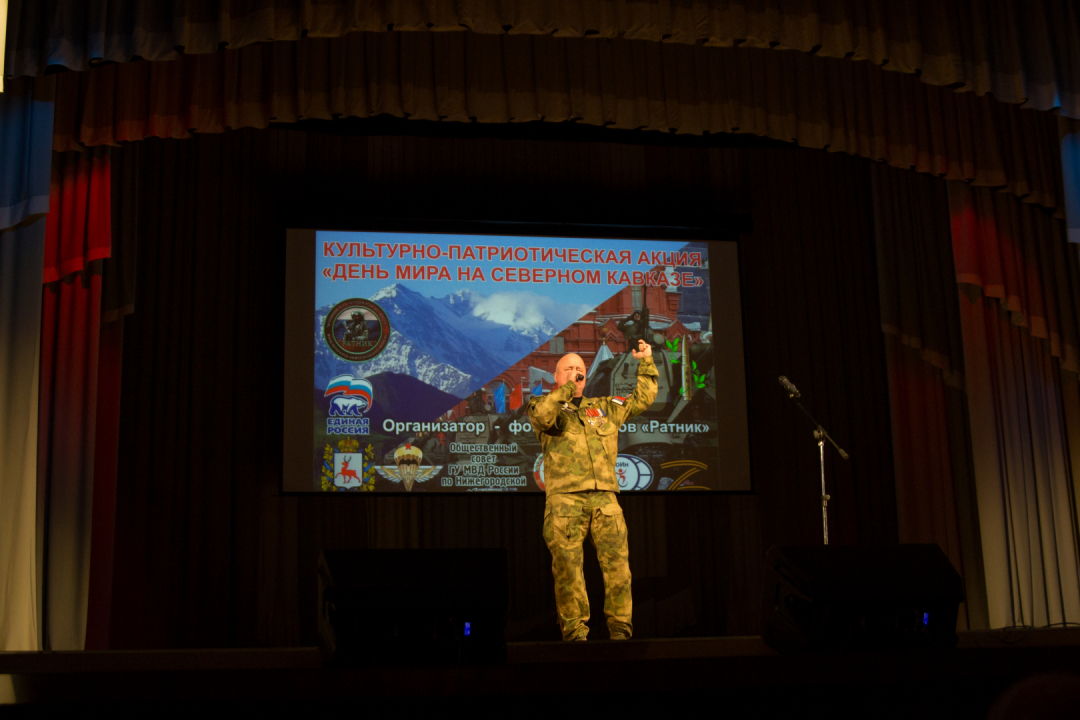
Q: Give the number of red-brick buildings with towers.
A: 1